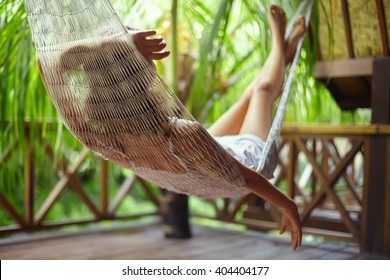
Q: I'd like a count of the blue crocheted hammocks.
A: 0